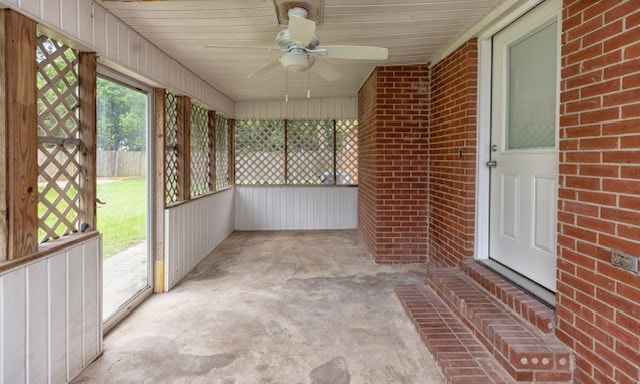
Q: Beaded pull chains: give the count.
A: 2